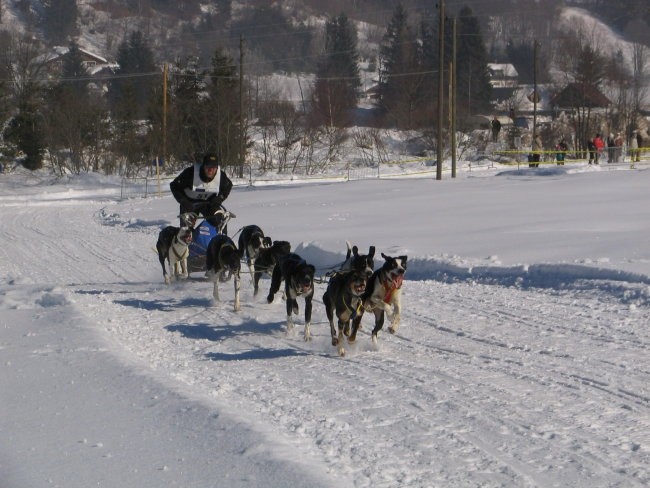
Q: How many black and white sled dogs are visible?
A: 8